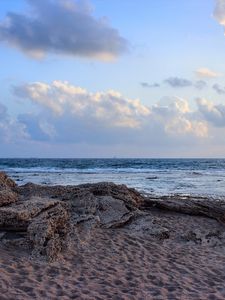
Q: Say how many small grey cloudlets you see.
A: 4